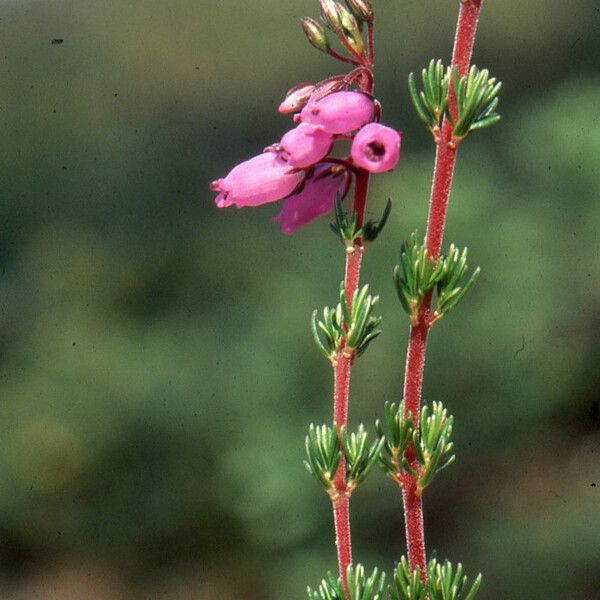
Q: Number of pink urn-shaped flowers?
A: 5